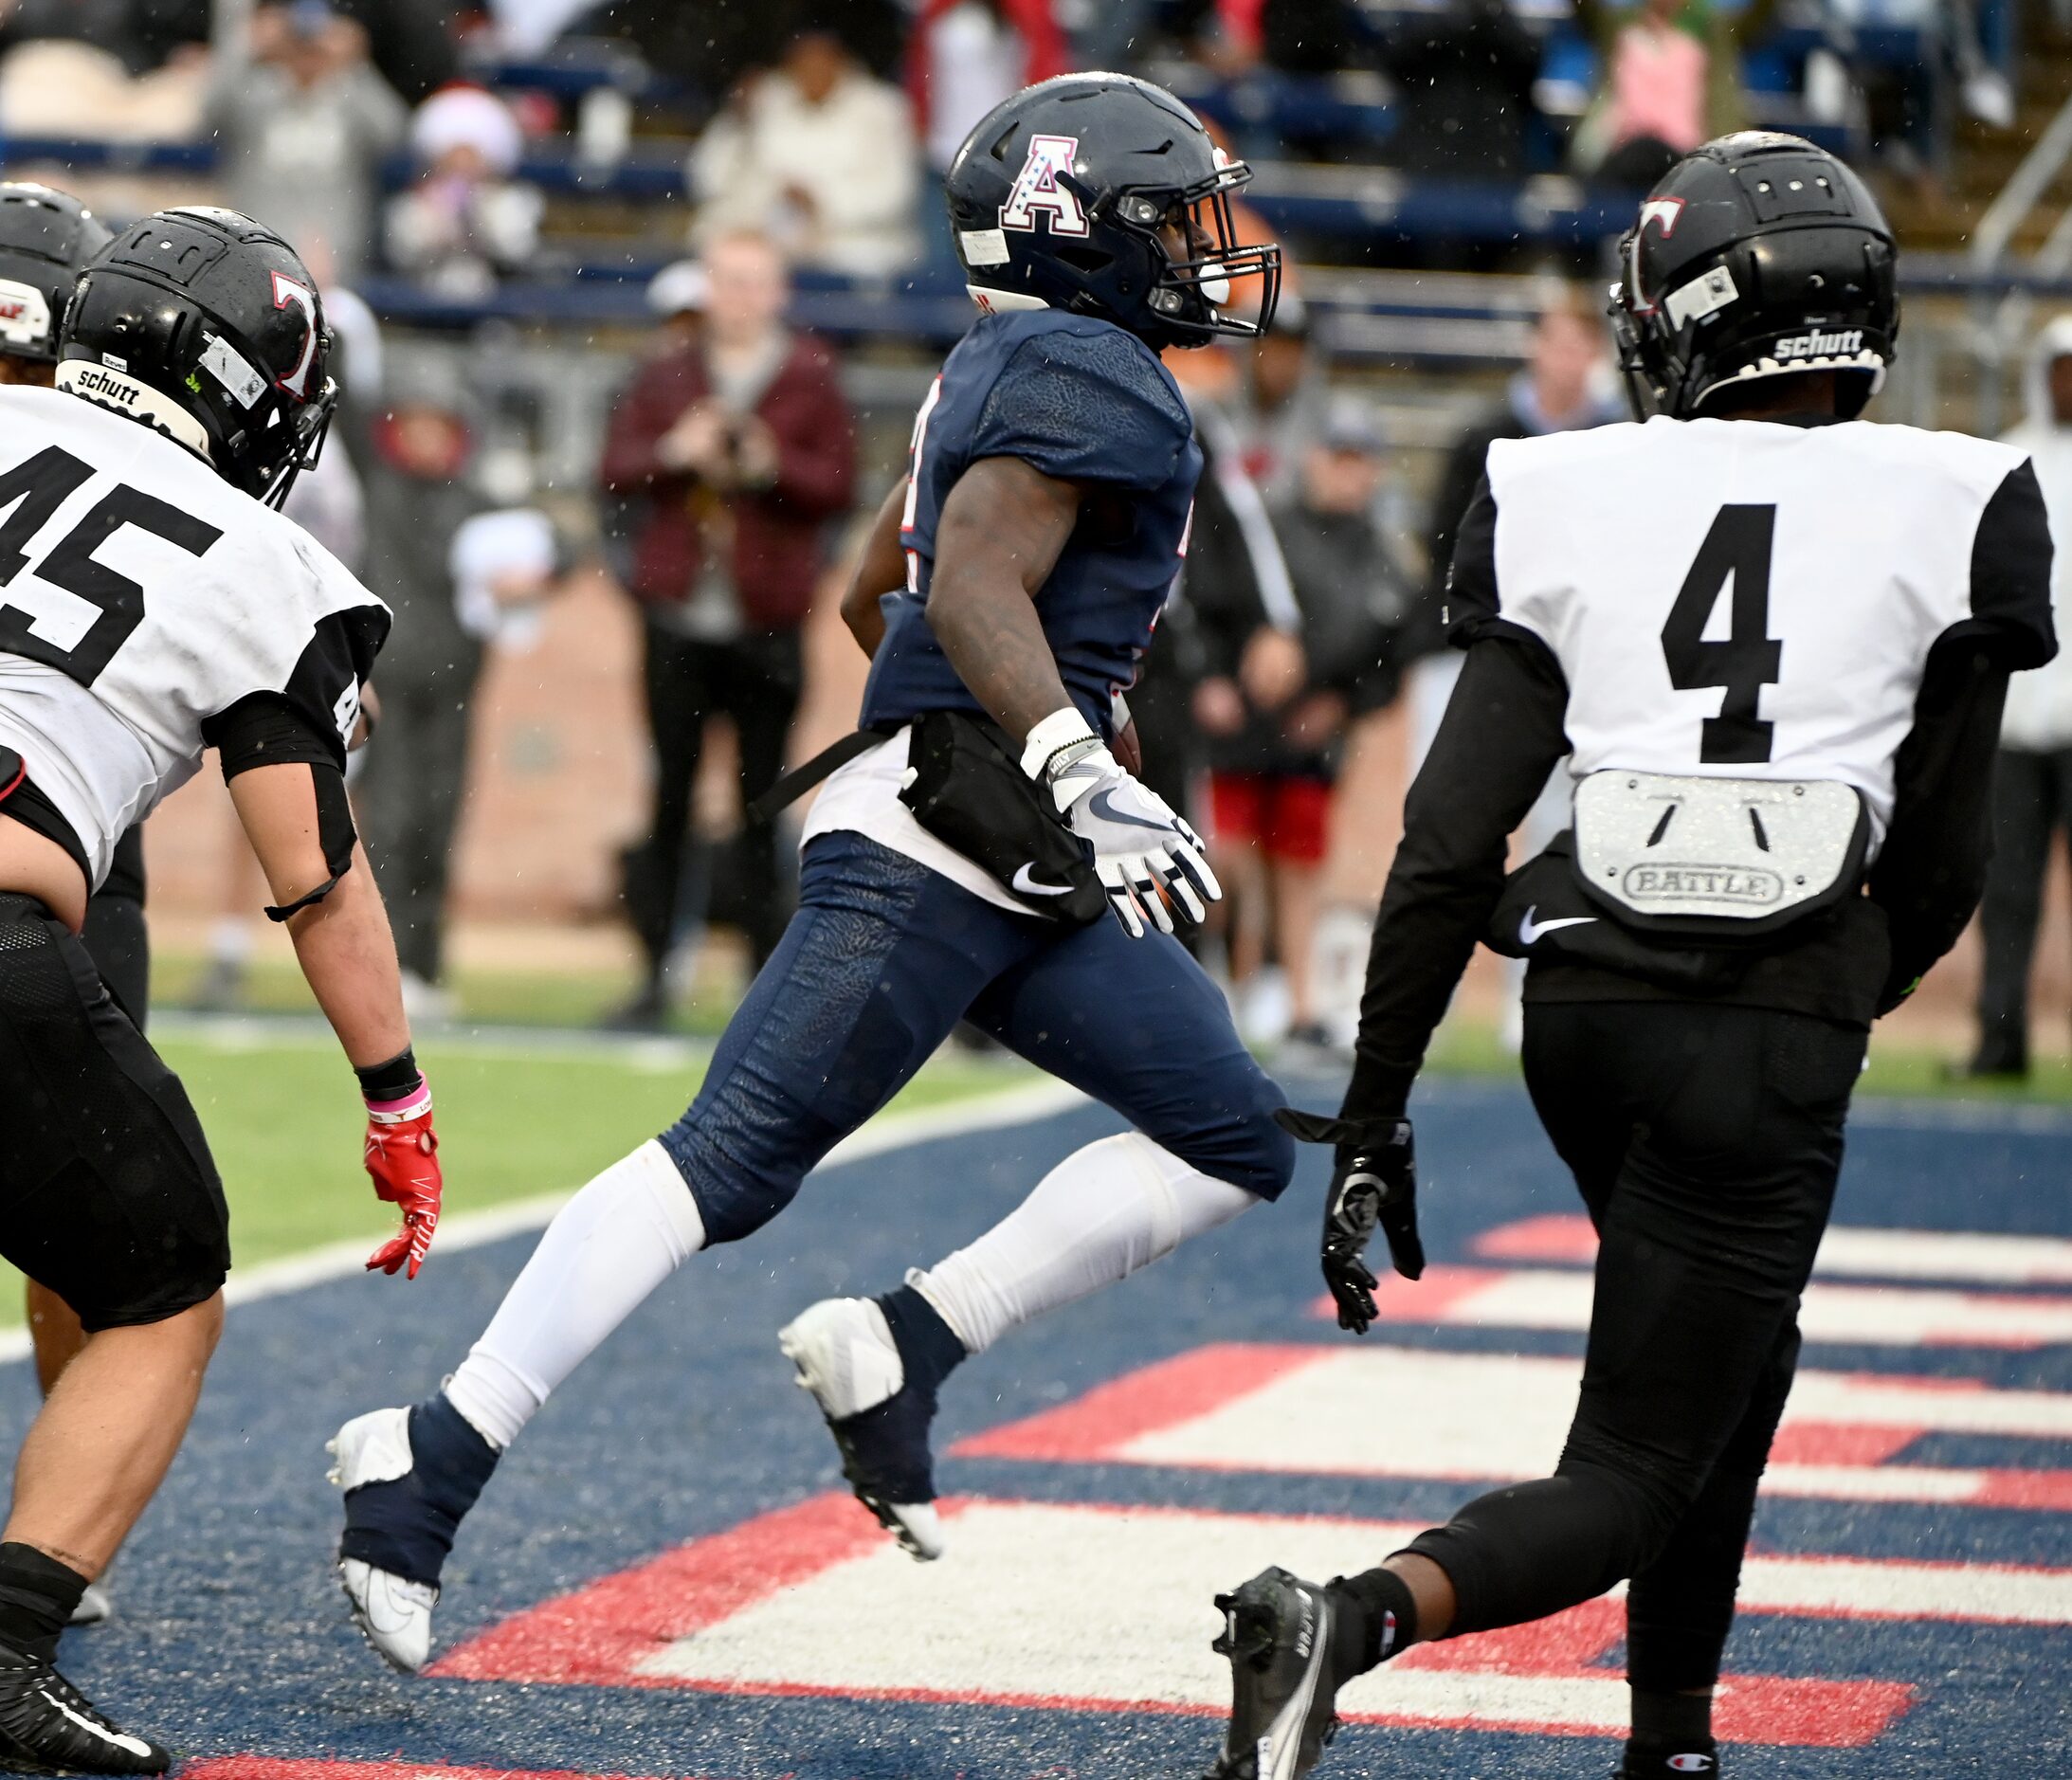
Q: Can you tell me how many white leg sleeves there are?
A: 2